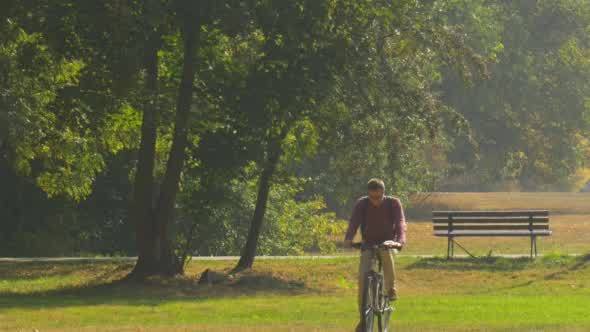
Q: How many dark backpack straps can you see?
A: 2